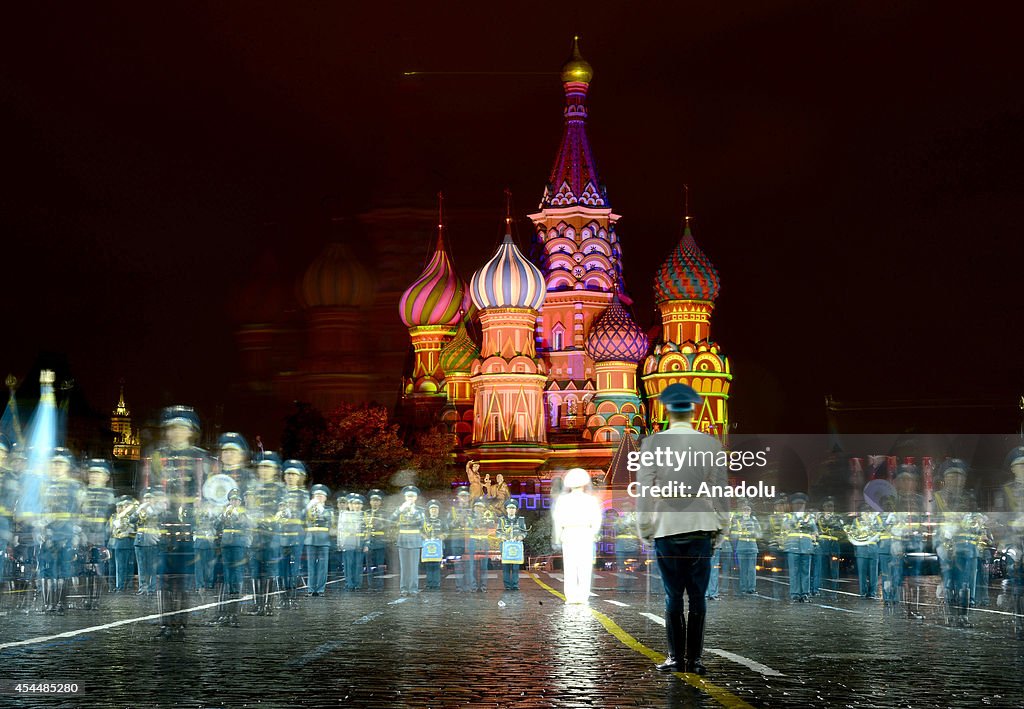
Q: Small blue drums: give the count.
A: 2